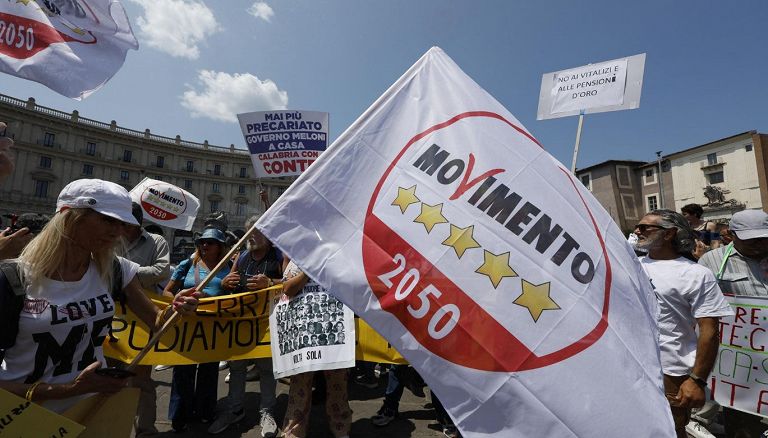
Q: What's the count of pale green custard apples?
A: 0